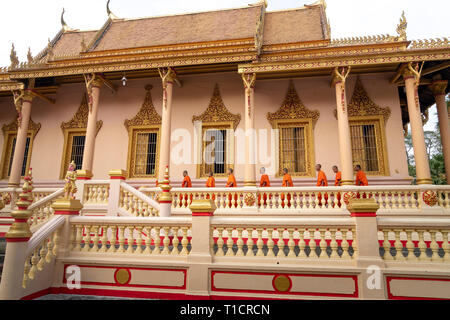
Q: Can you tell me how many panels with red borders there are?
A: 3